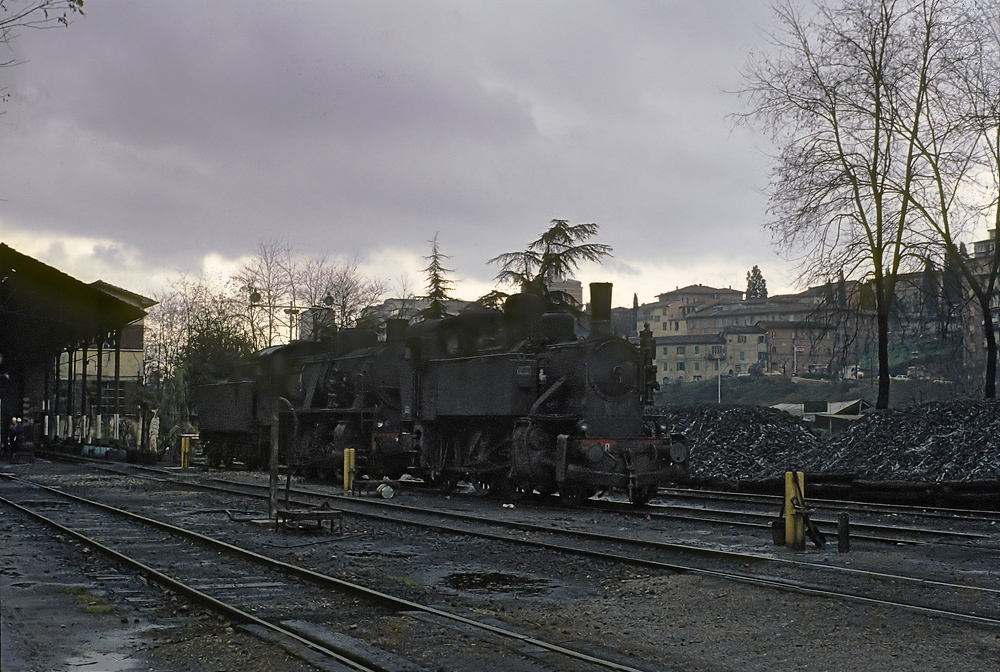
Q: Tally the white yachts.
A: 0